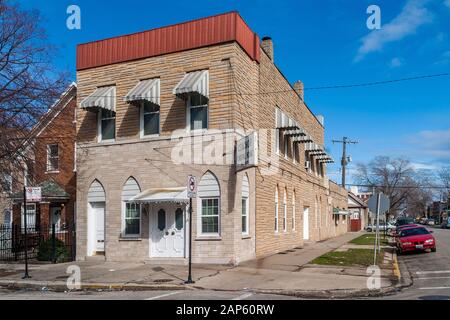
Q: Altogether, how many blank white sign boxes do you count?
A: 1